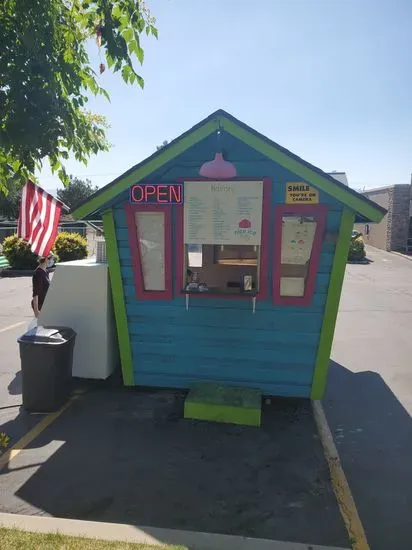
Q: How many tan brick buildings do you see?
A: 1